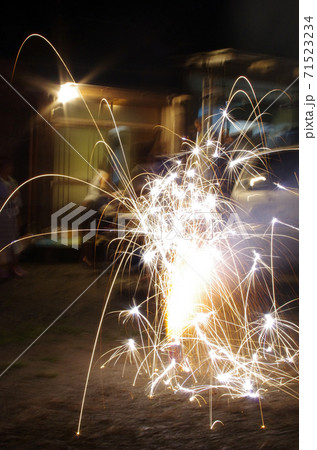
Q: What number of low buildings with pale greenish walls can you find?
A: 1